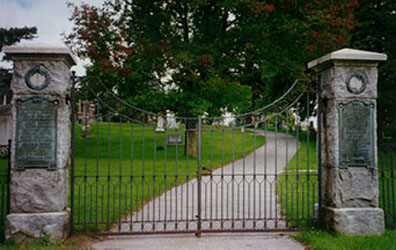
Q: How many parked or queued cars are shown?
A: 0